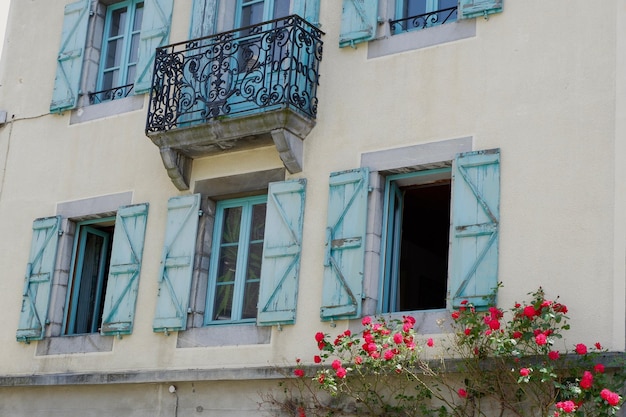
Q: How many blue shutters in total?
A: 12